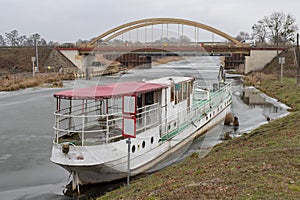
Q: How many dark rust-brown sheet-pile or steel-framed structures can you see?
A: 2